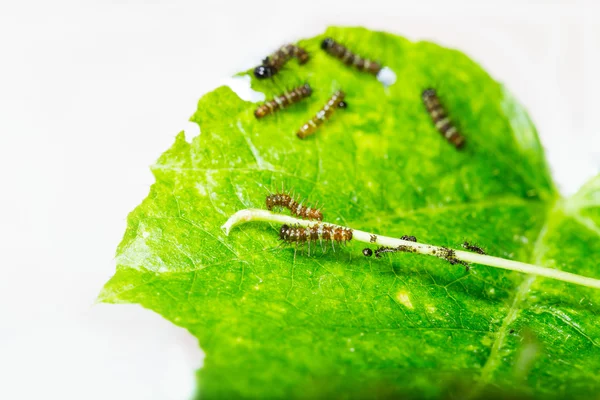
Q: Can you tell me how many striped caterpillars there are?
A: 7